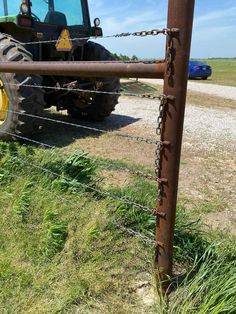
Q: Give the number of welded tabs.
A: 6